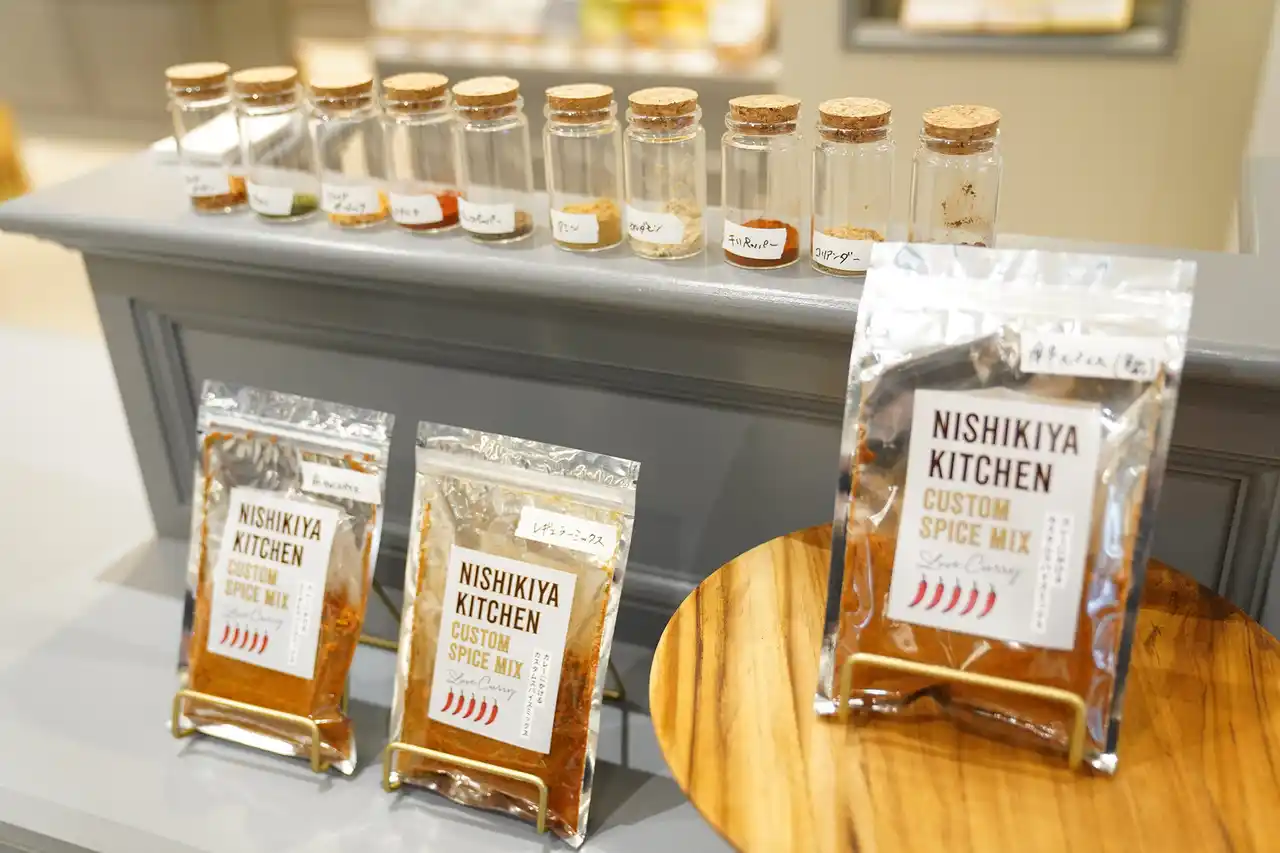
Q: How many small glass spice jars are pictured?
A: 10